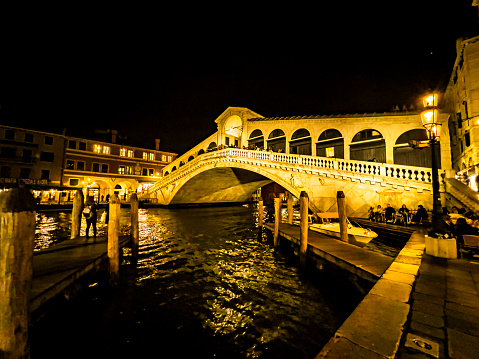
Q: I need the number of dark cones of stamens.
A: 0